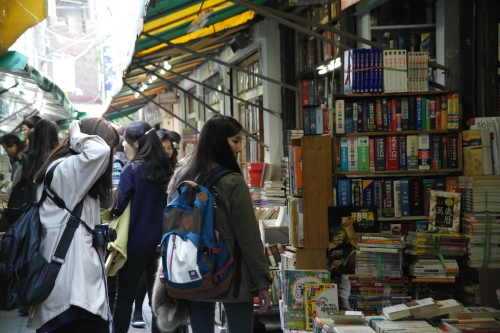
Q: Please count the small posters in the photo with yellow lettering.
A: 1